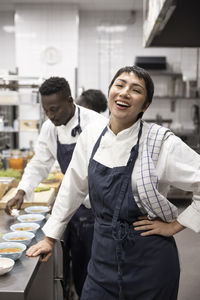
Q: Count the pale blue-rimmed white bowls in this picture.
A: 5